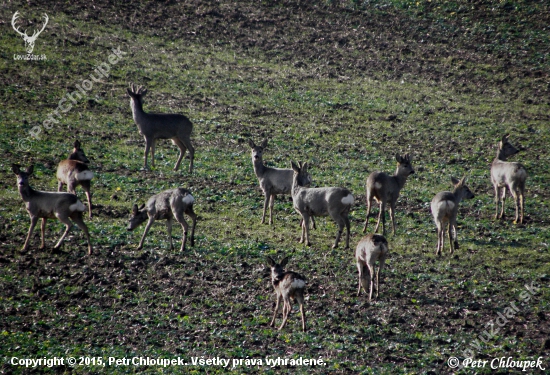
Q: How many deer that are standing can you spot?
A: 11